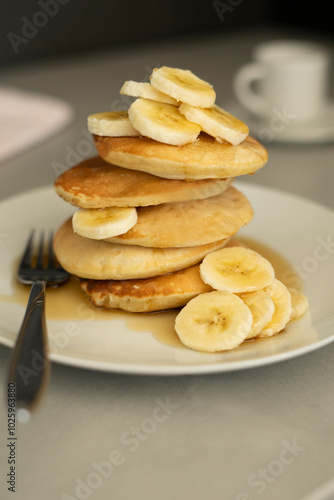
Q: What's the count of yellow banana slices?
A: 11